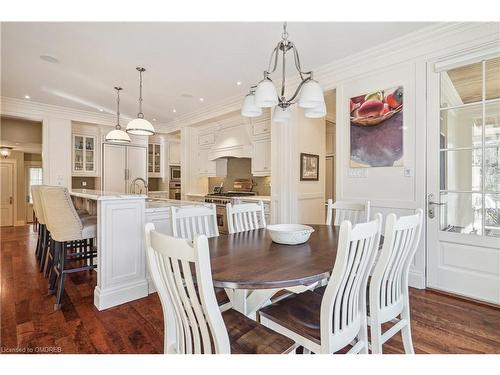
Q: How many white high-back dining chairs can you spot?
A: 6